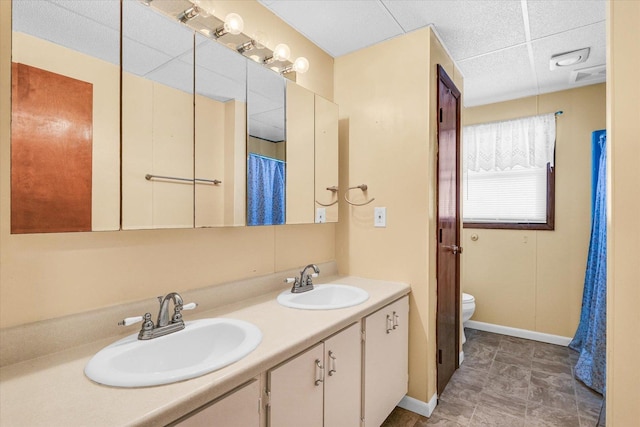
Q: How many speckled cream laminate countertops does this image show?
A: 1